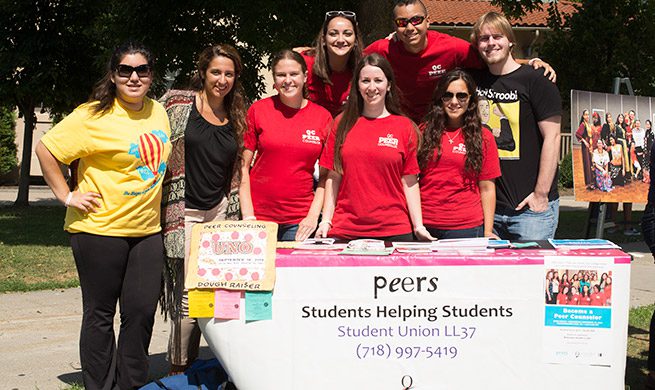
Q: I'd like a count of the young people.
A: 8